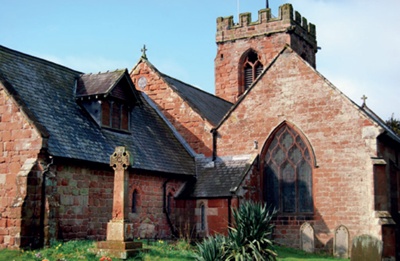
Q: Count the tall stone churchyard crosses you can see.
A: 1